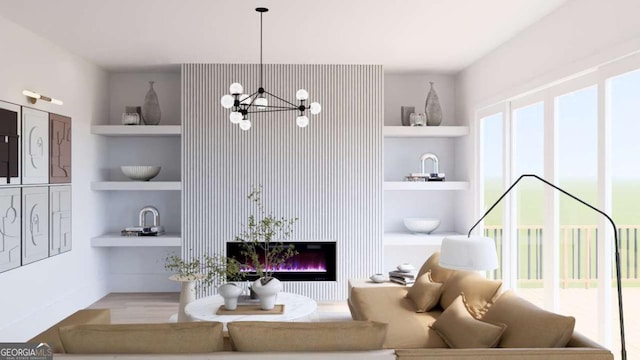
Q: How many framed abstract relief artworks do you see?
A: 6